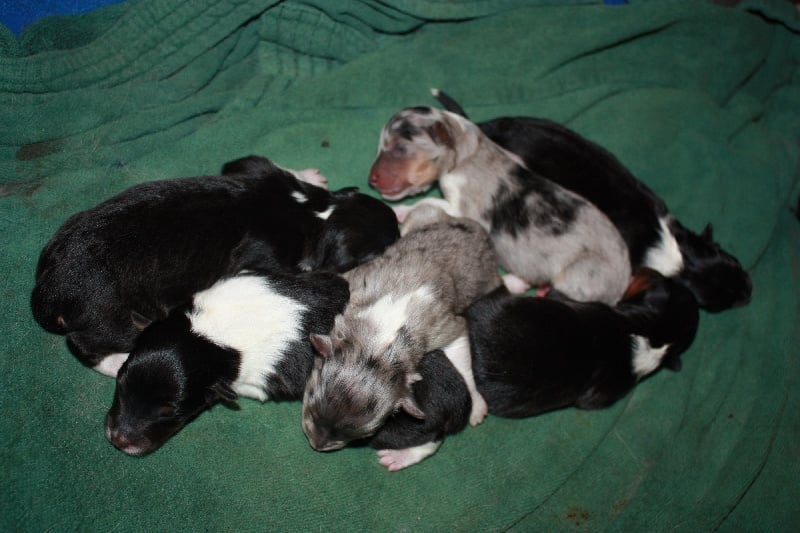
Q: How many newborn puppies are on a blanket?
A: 6